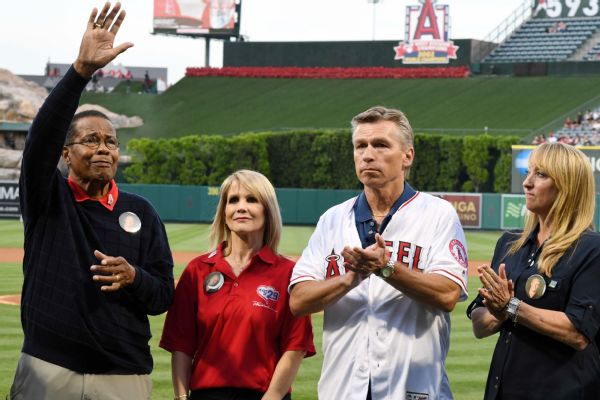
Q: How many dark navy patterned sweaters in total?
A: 1